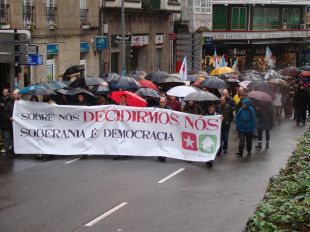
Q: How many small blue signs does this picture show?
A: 4